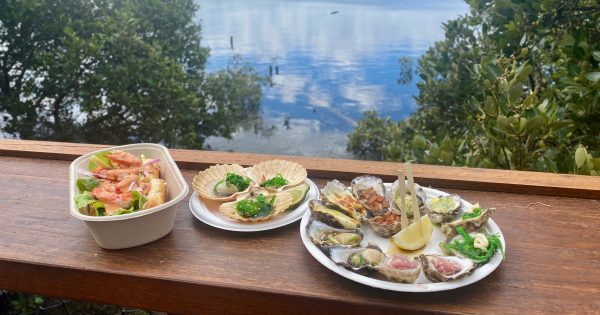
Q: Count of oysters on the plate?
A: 12